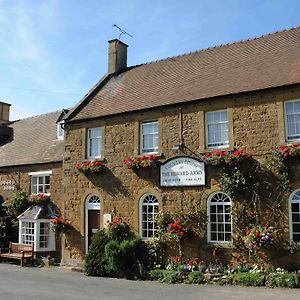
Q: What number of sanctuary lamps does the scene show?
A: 0